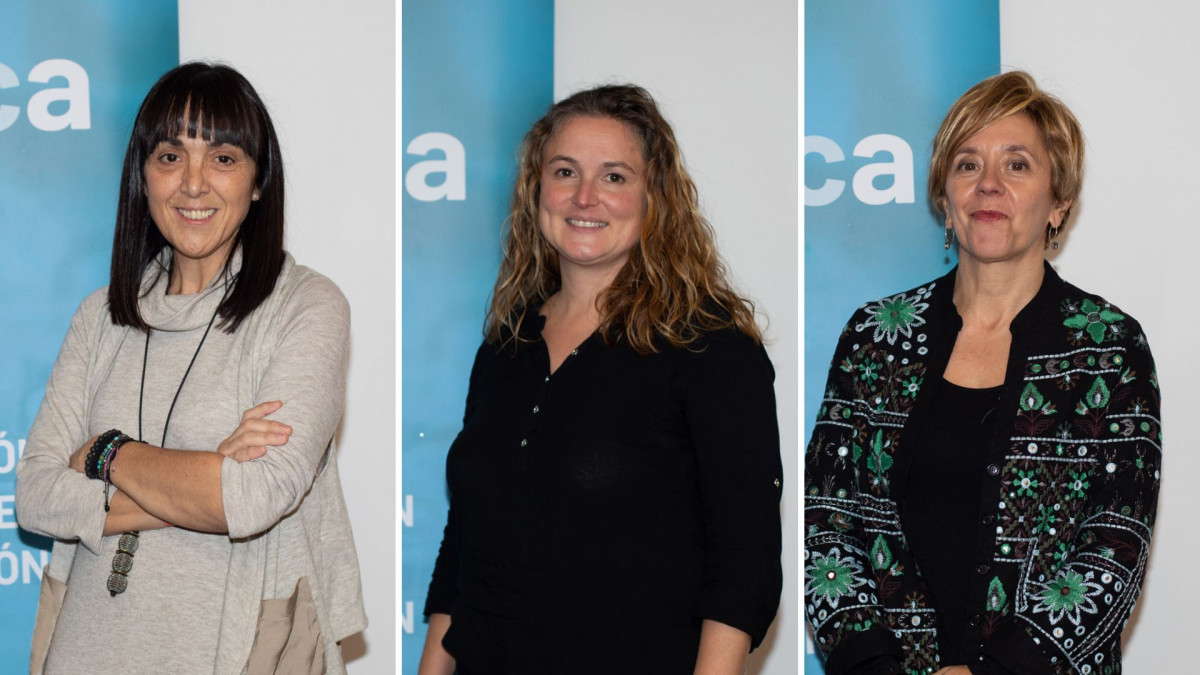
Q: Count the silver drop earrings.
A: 2